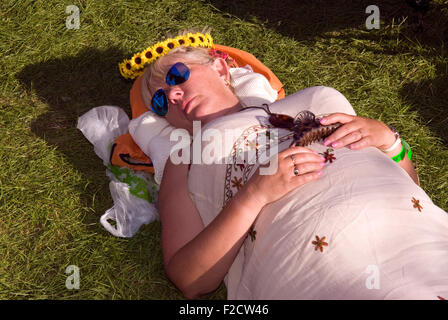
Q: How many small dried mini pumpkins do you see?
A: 0